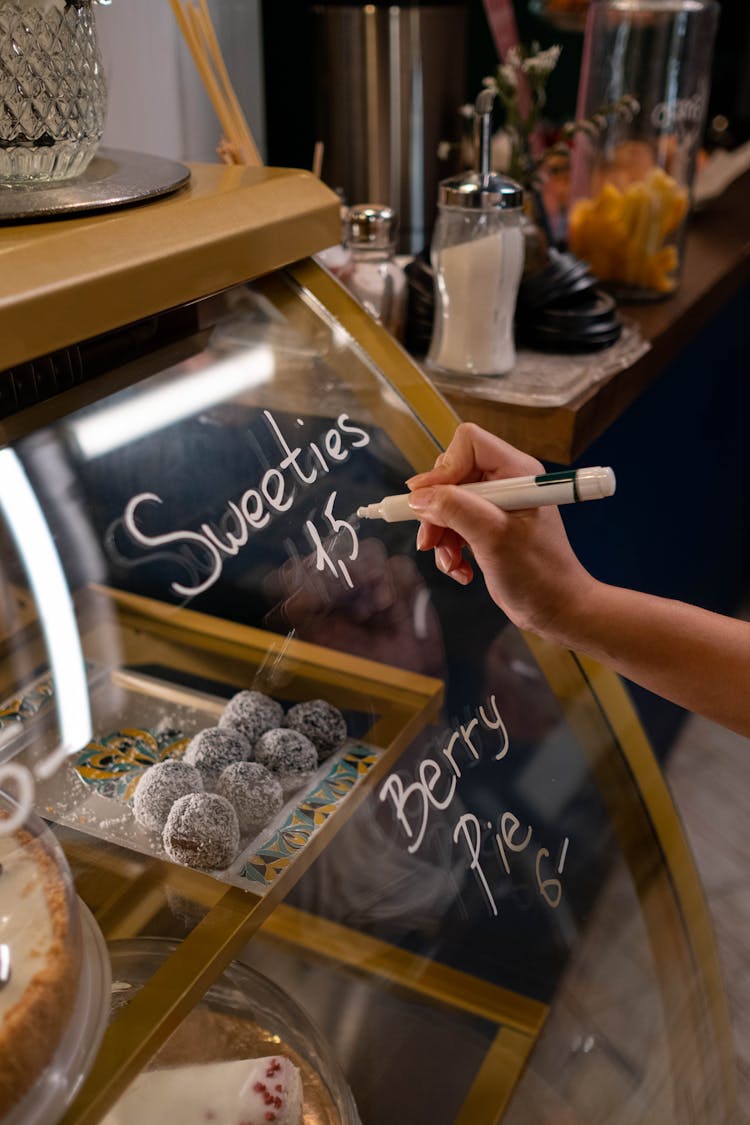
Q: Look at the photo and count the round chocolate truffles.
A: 7